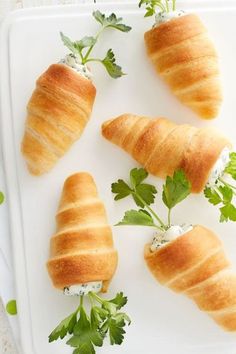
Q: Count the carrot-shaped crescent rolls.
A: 5